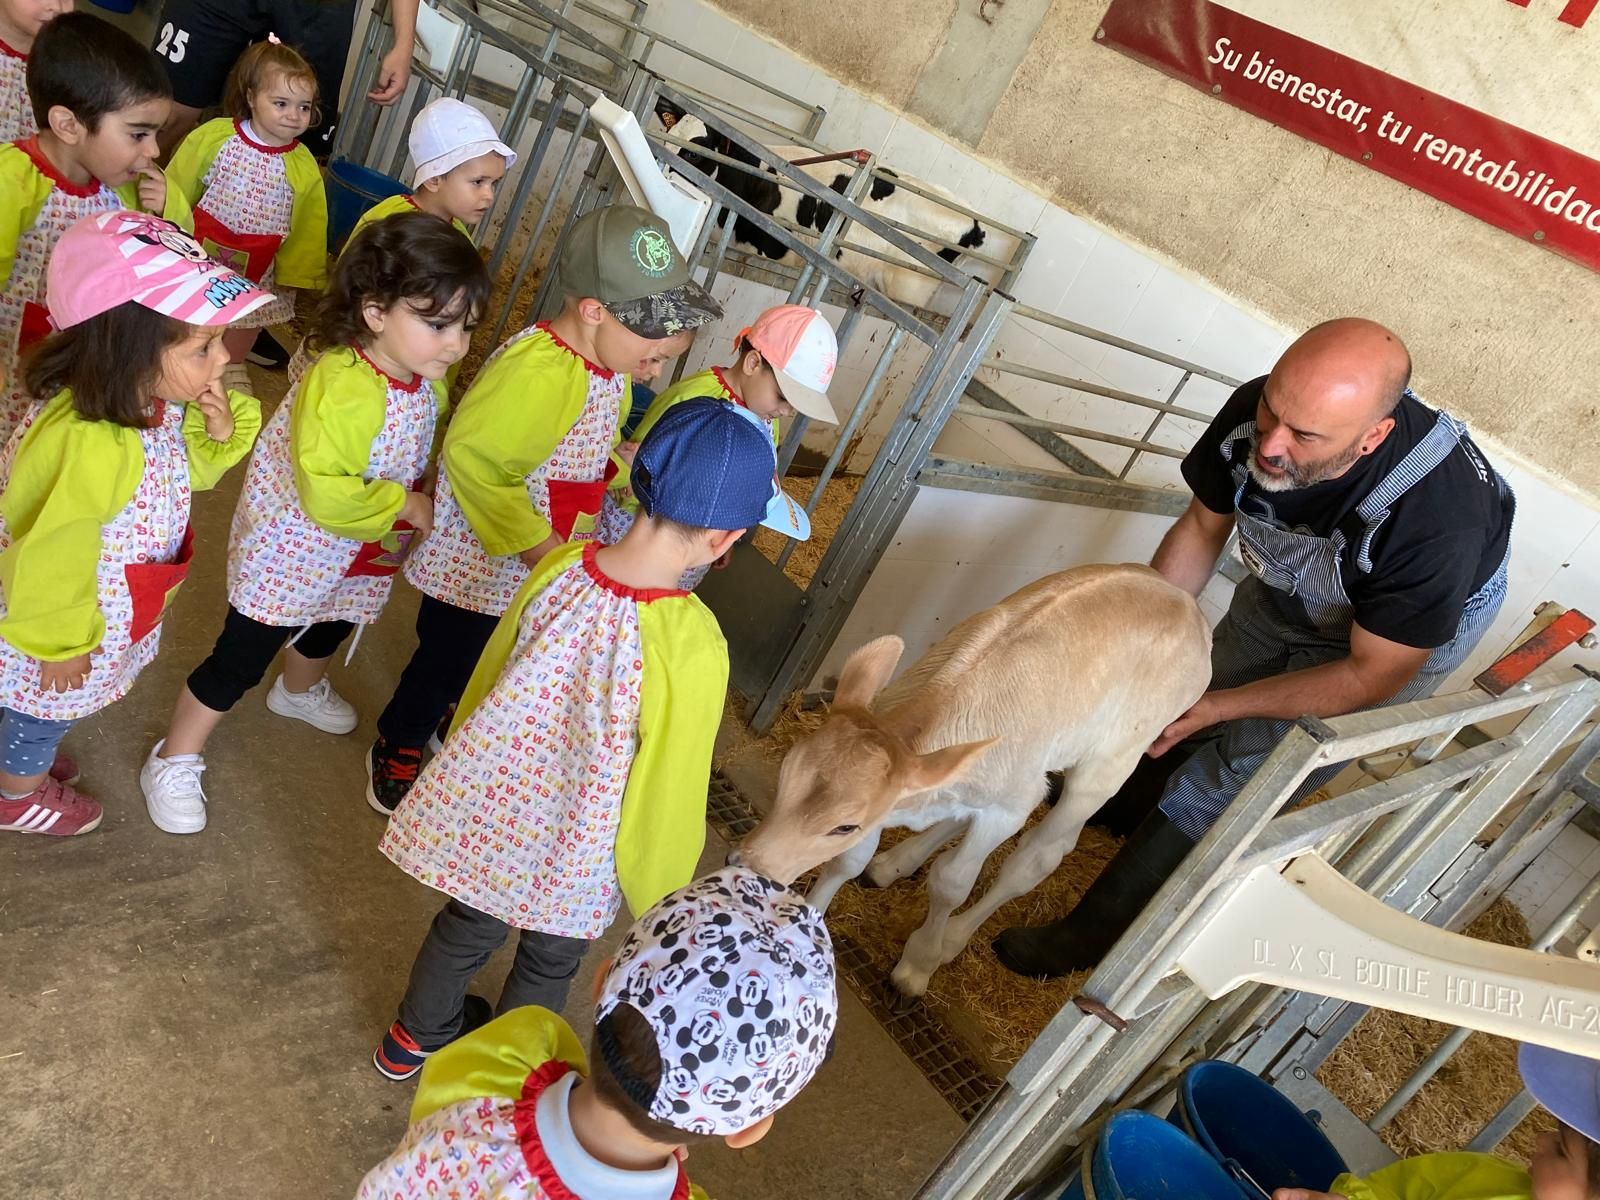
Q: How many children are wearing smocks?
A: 12